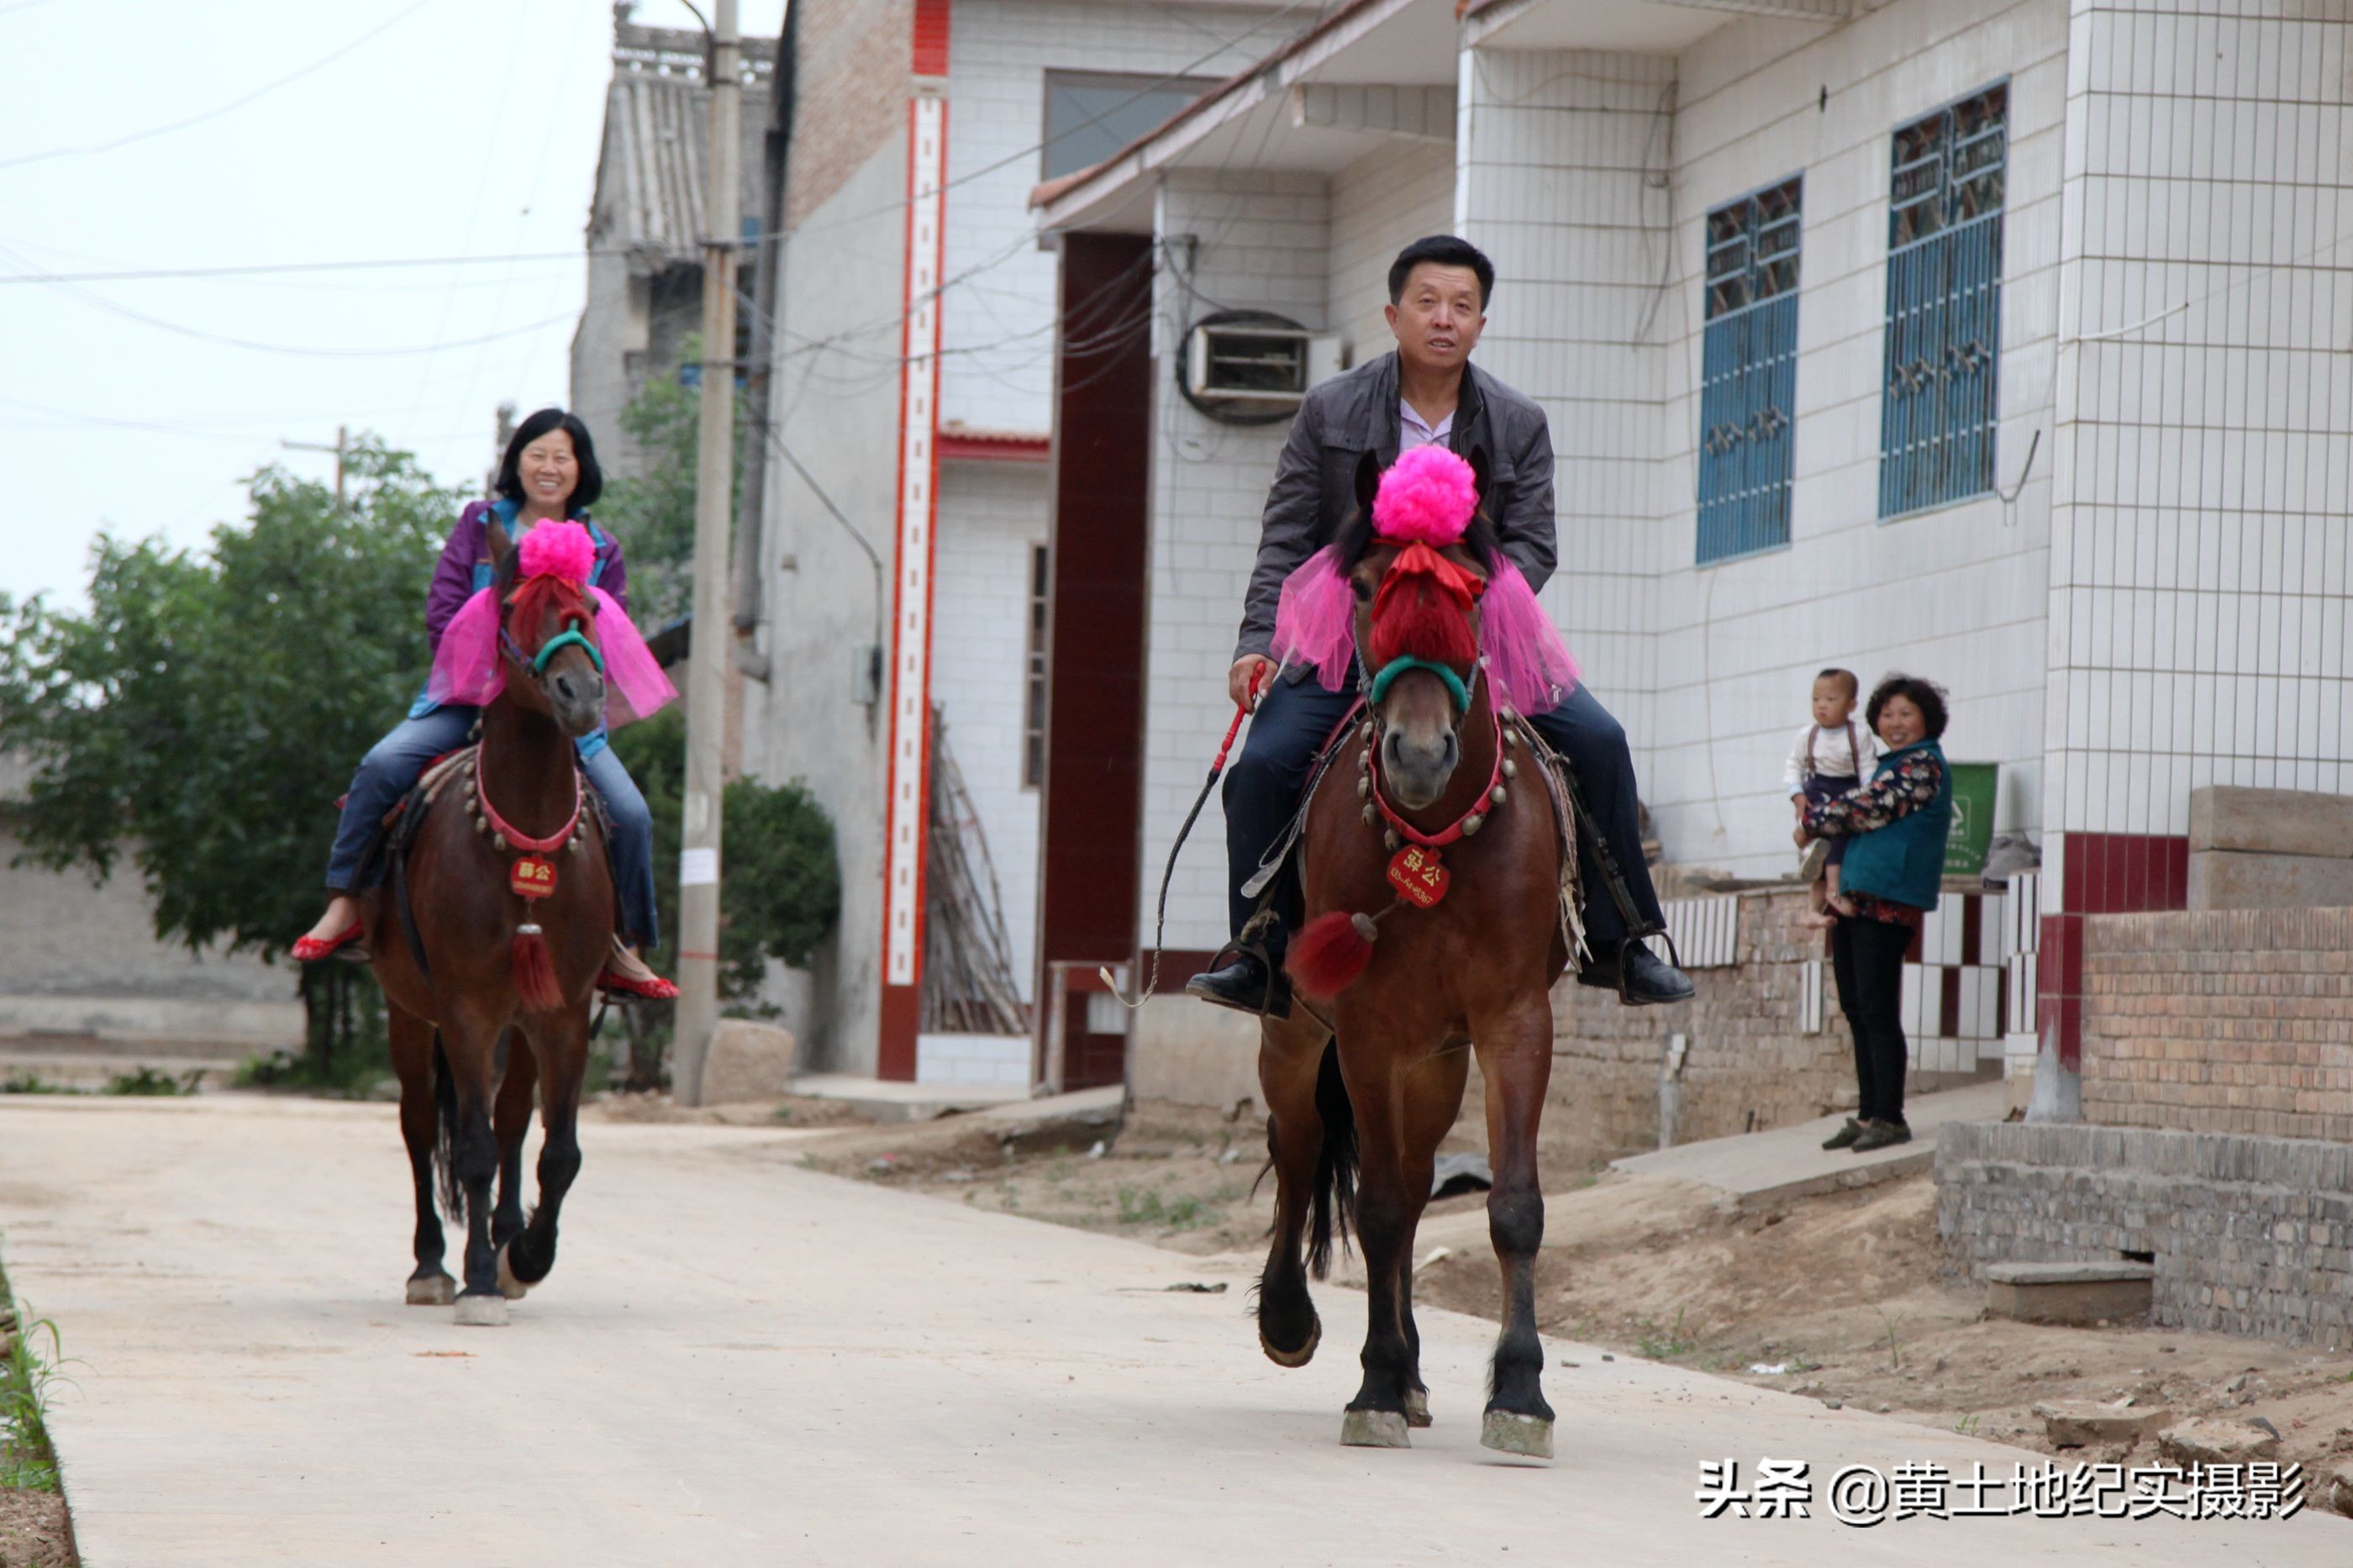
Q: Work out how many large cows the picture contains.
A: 0